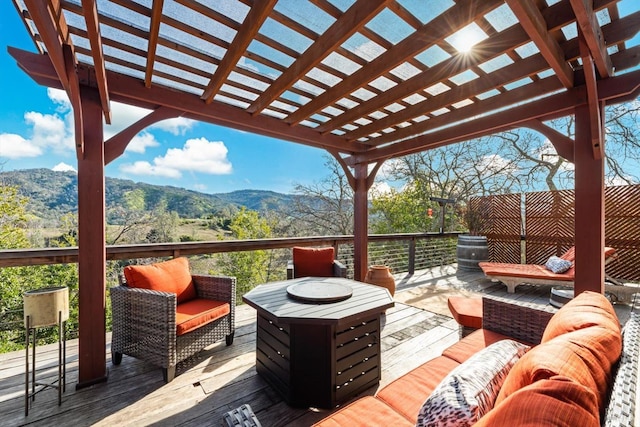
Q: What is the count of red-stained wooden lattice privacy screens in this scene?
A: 3